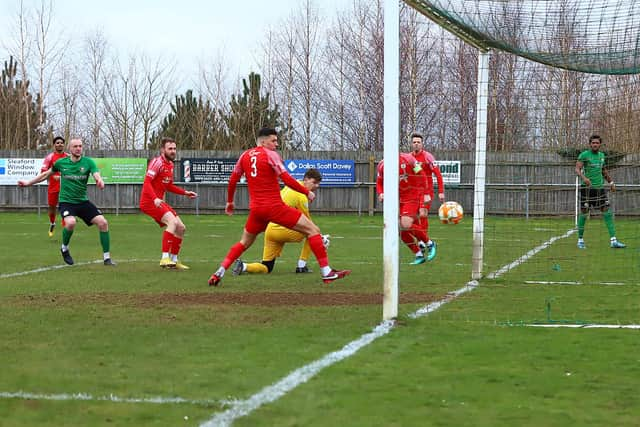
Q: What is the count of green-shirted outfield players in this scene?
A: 2